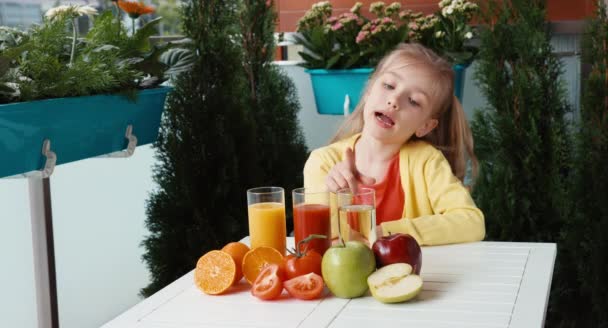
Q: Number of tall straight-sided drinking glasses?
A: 3